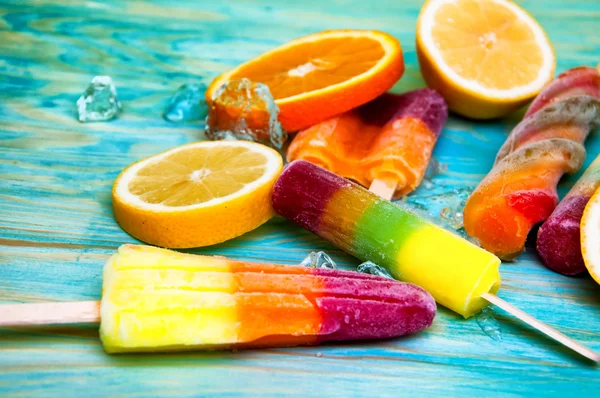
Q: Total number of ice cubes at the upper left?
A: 3